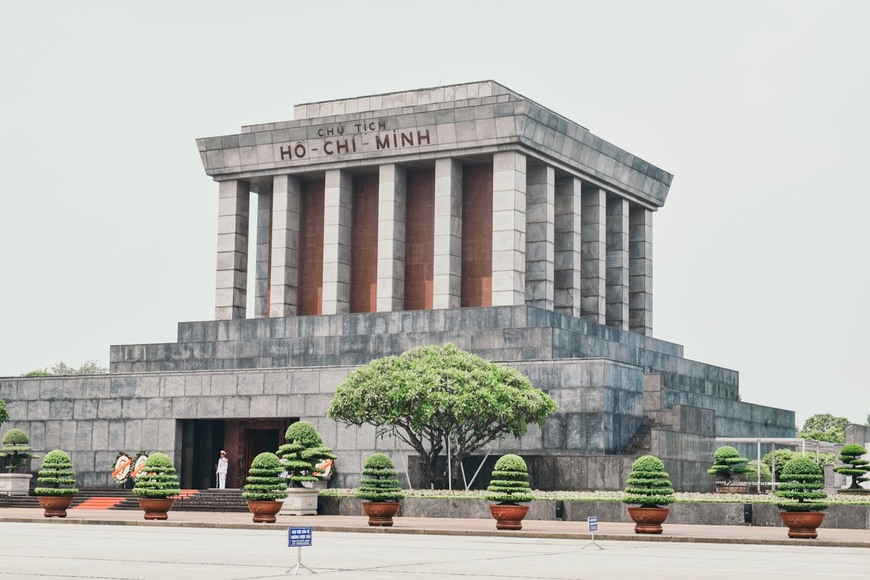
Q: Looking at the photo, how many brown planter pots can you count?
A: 7